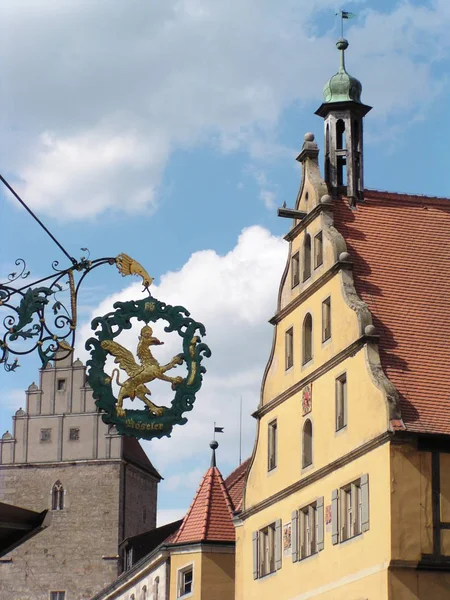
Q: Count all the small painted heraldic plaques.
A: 3